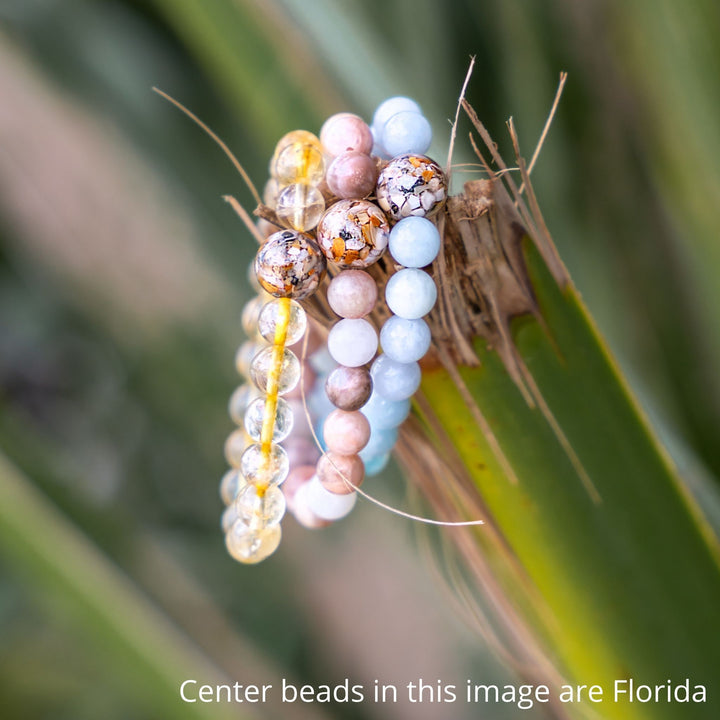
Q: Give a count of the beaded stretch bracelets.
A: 3